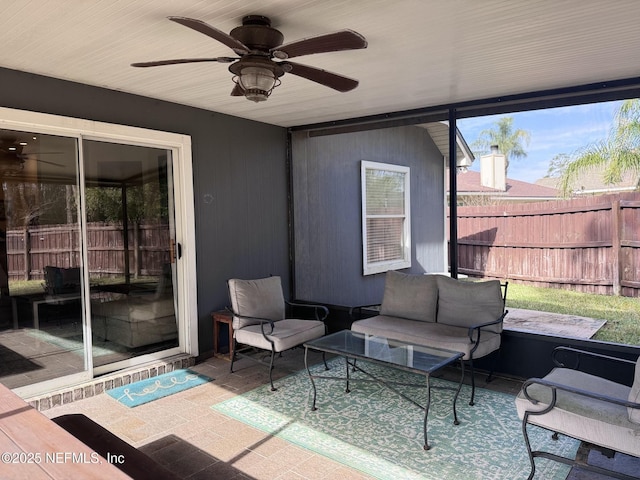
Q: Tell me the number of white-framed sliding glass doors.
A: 1